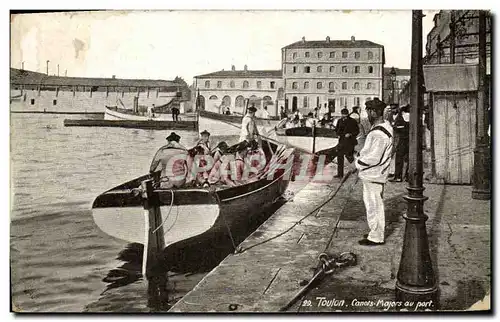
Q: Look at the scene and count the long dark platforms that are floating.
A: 1